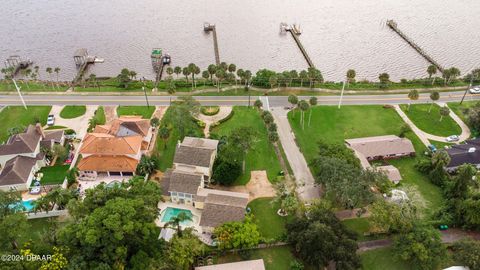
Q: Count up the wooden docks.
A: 6